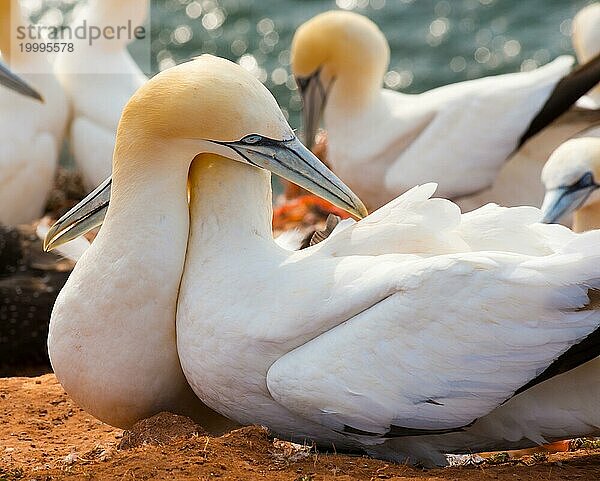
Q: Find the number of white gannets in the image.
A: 7